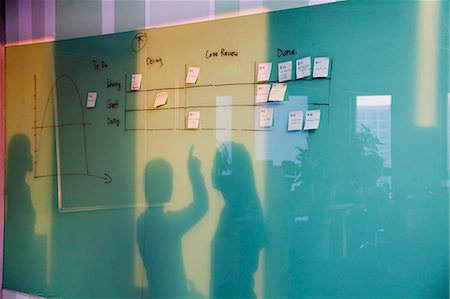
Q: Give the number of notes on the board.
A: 14